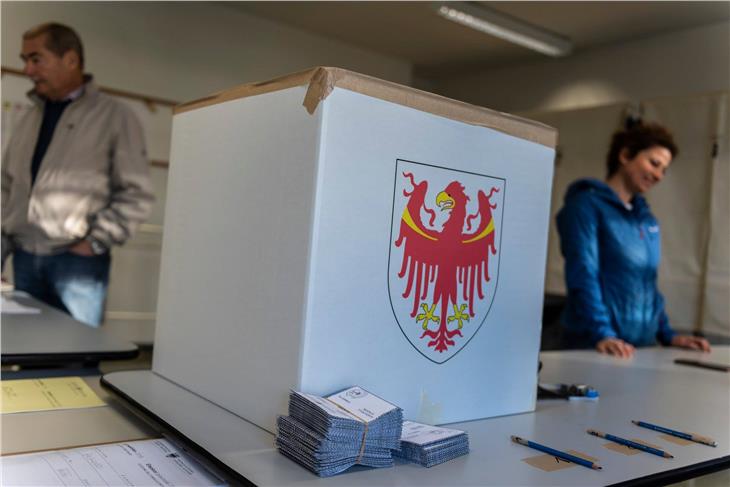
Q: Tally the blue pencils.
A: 3